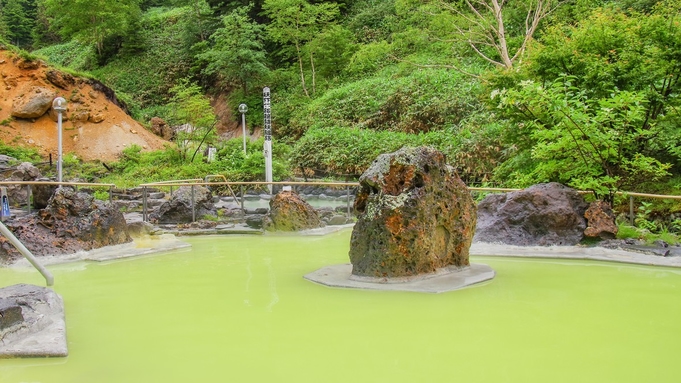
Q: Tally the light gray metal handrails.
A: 1